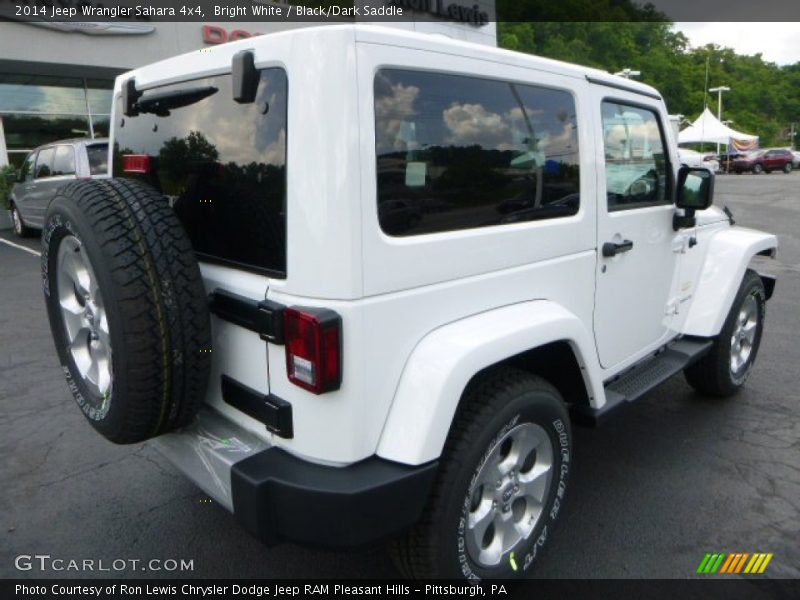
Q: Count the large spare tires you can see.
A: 1